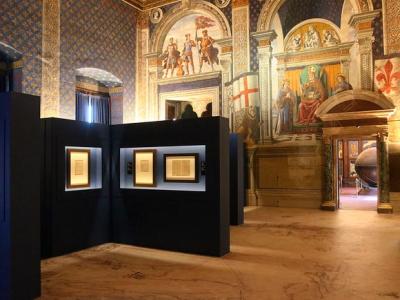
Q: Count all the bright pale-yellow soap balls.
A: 0